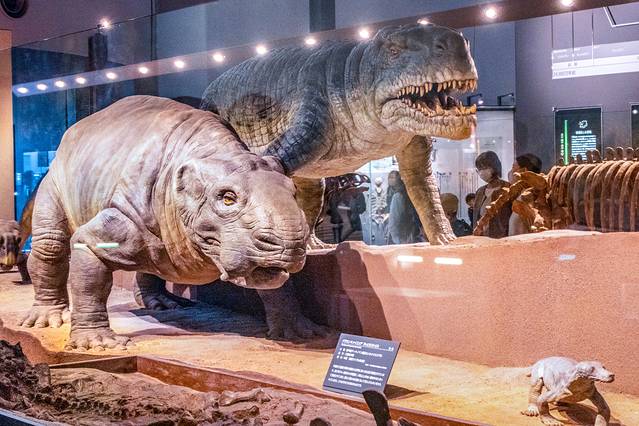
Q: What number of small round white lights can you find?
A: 15